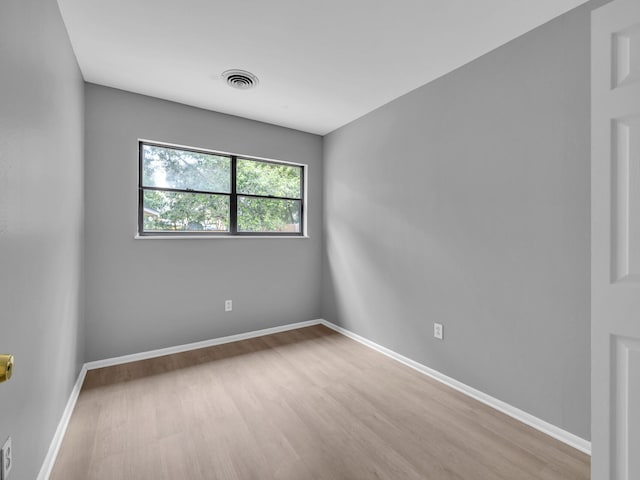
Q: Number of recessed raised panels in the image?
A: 3